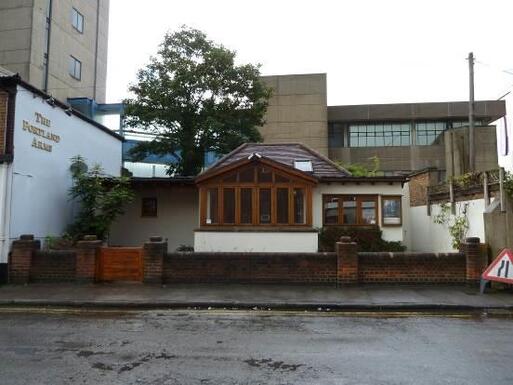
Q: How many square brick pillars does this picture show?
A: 5